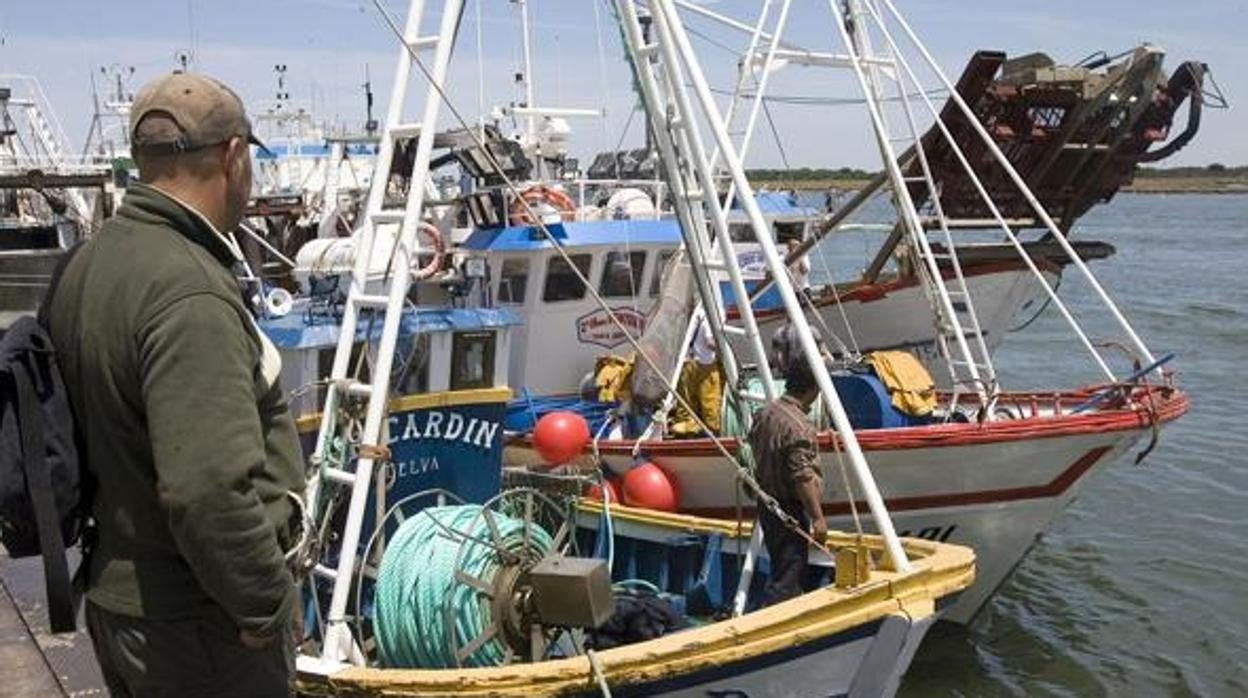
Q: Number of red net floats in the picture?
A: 3